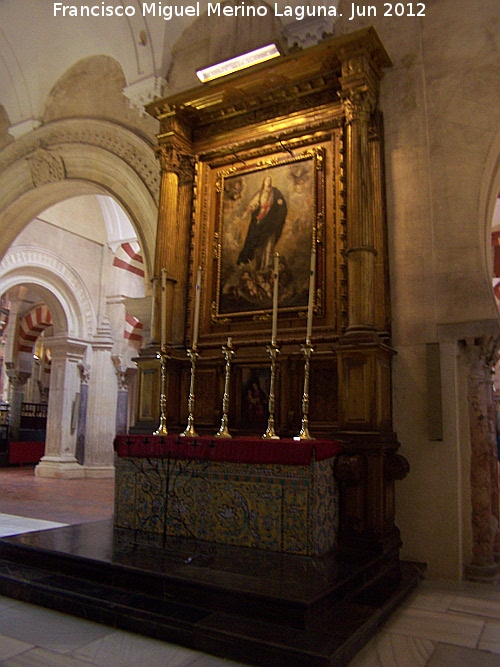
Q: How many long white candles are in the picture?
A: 4